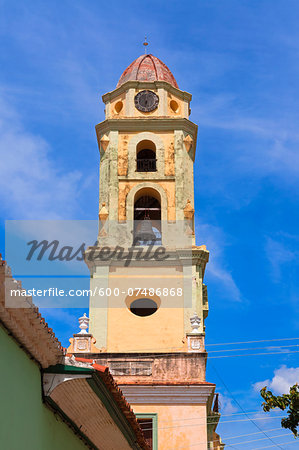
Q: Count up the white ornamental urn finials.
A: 2